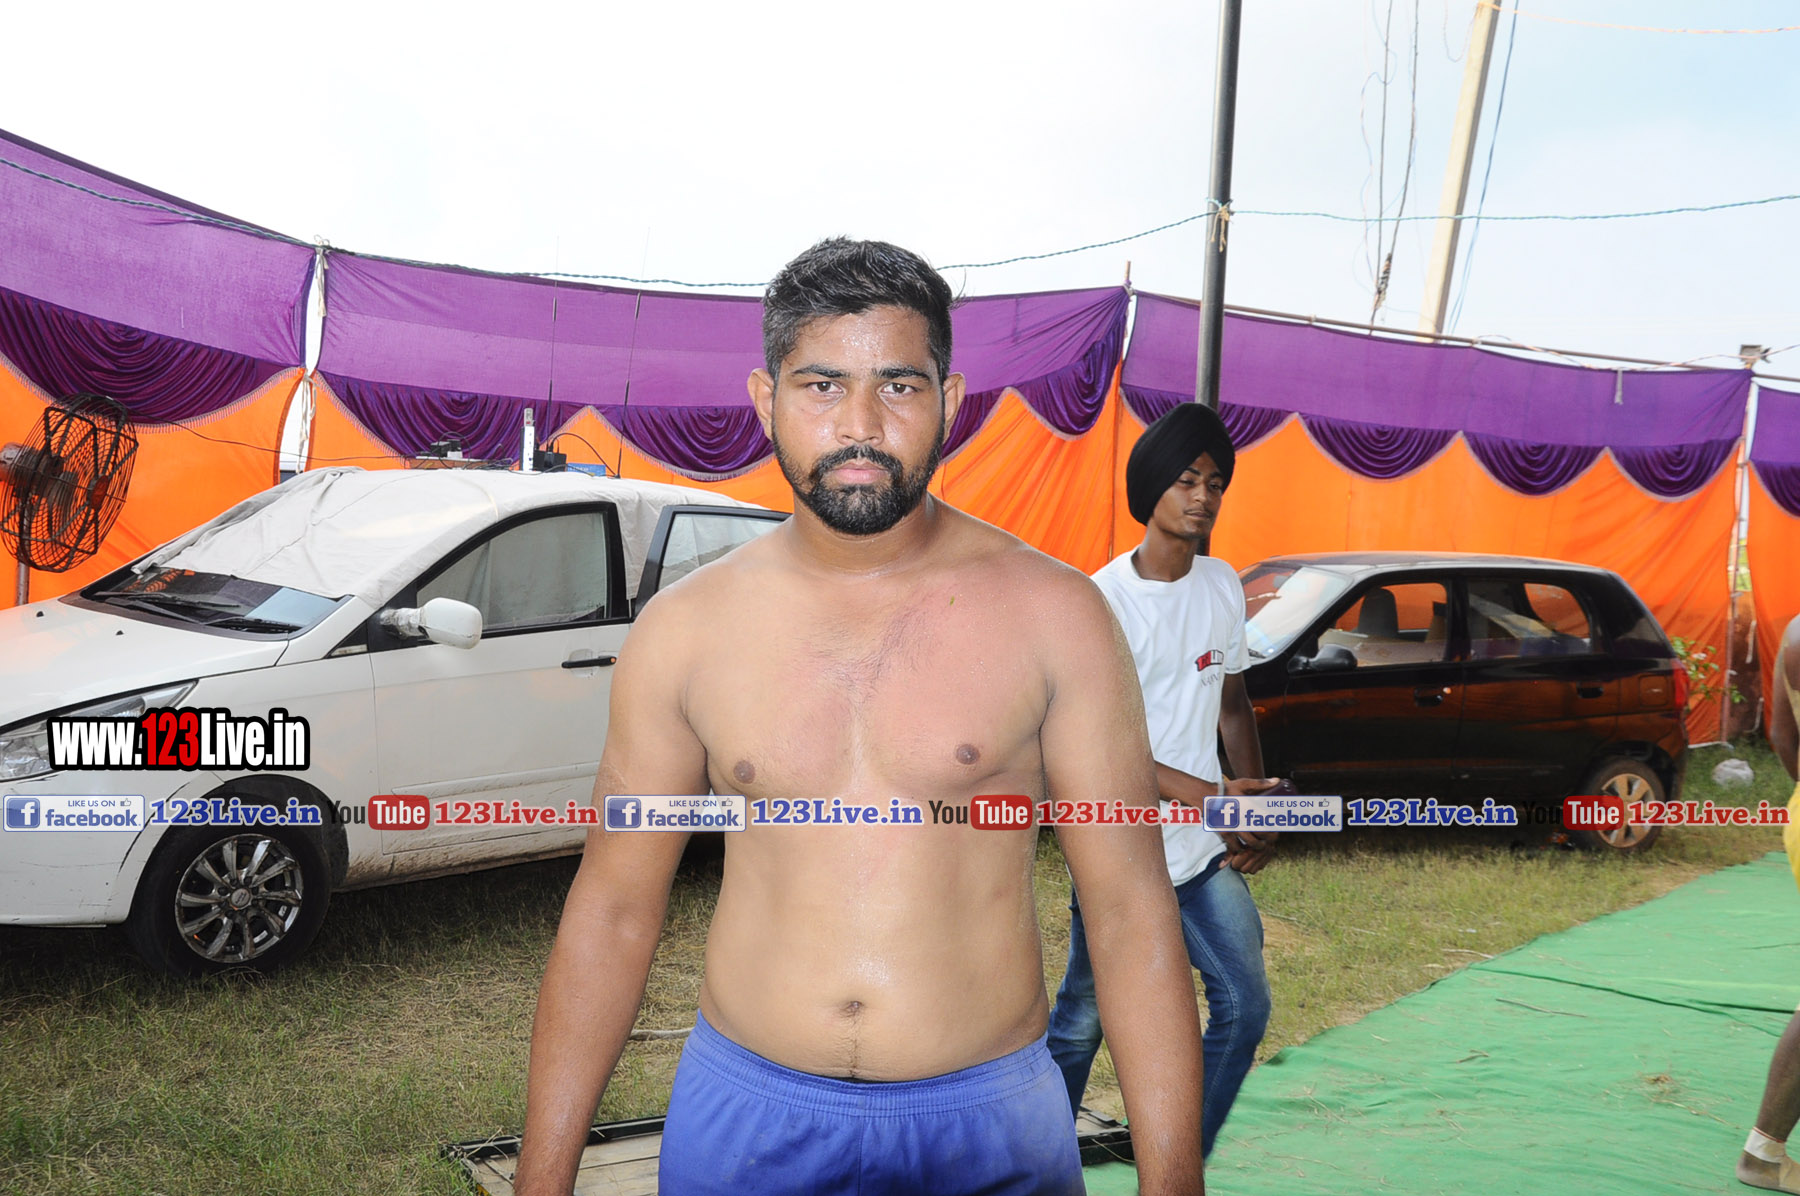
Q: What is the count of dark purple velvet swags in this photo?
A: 10